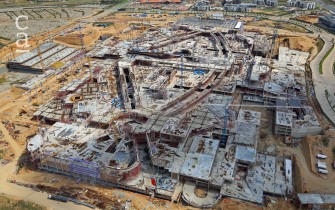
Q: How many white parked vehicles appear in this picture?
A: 3